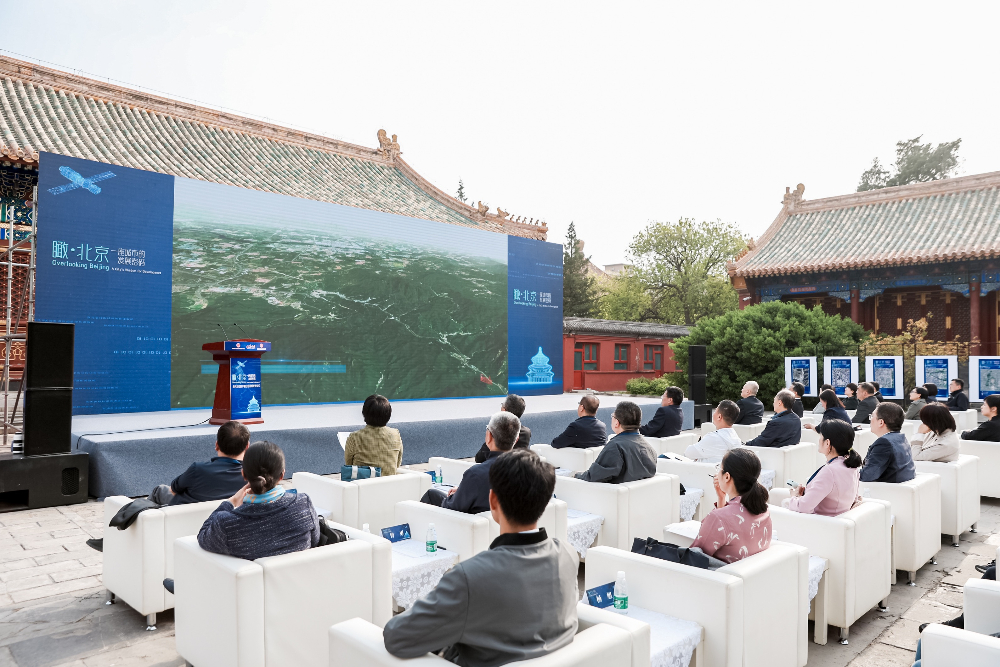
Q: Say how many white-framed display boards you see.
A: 5